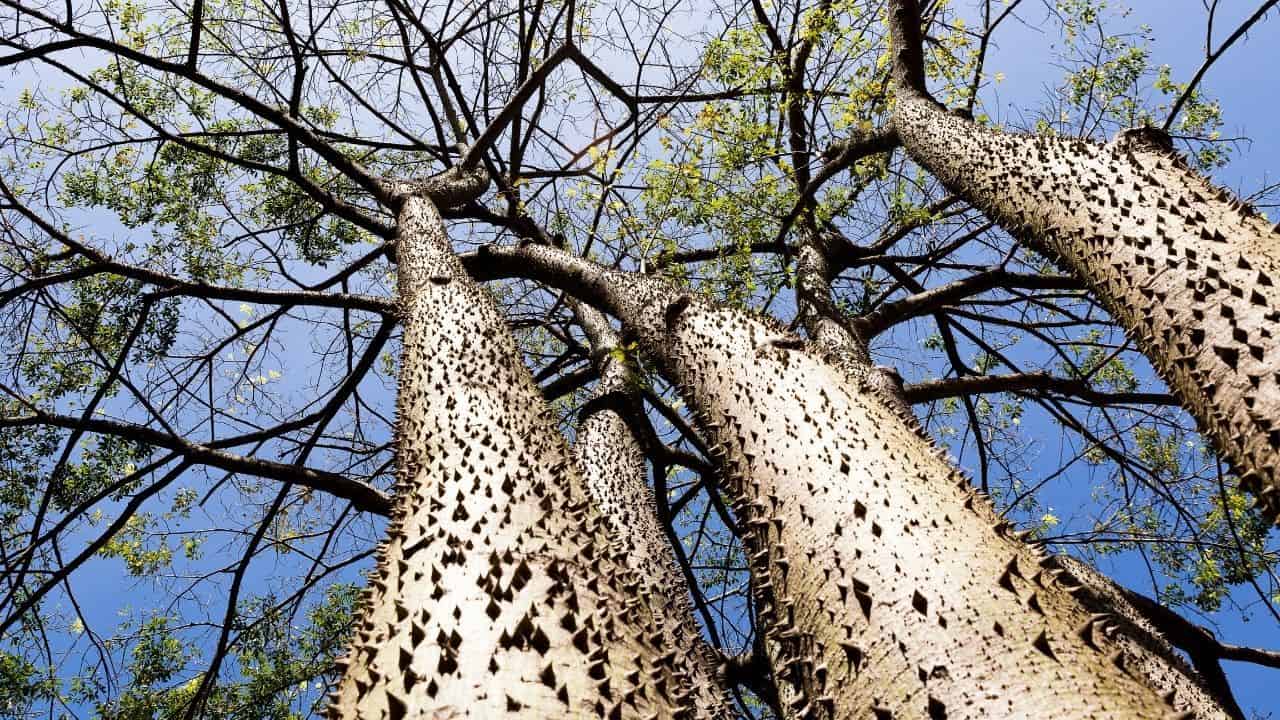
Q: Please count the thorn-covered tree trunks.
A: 5